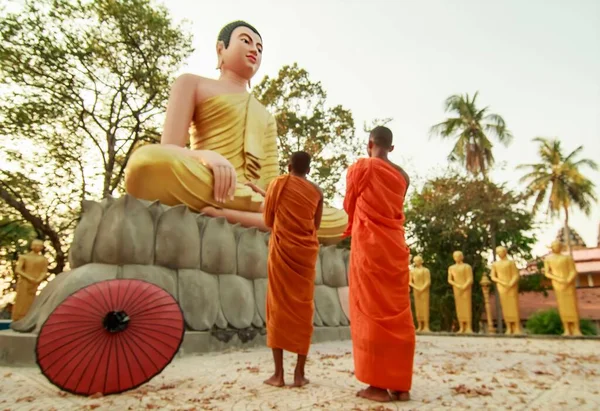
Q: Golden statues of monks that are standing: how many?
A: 5